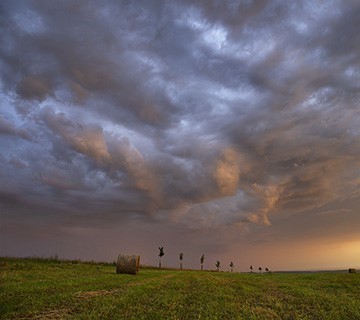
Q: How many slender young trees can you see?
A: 8